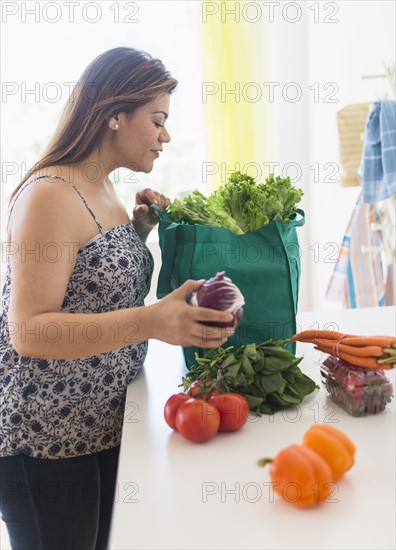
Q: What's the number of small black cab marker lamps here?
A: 0